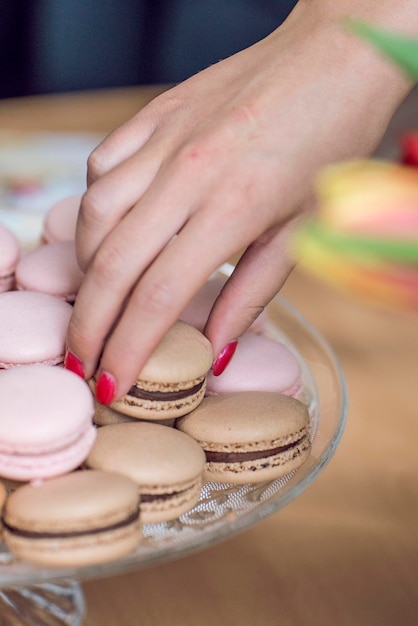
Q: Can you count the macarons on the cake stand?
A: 13